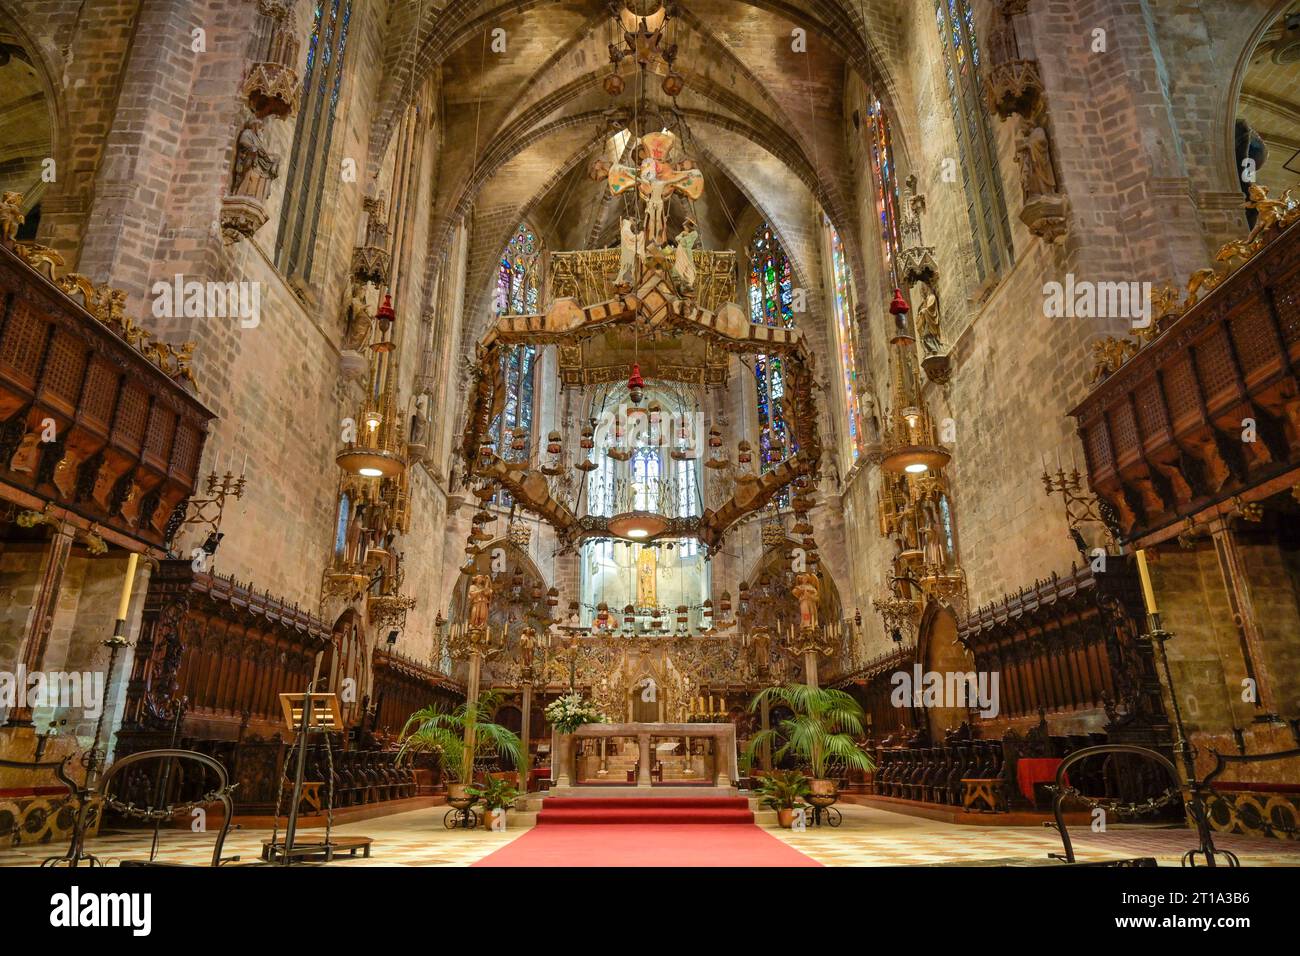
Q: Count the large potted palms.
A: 2